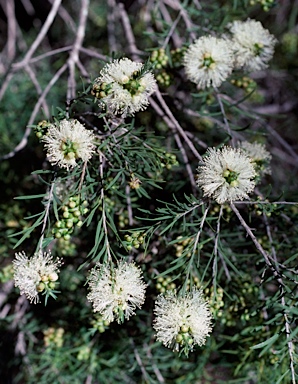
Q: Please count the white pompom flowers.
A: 9